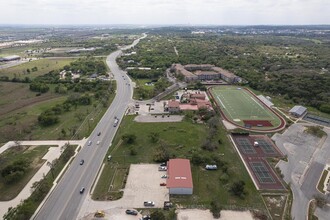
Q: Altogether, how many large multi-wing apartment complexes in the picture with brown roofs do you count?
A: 1